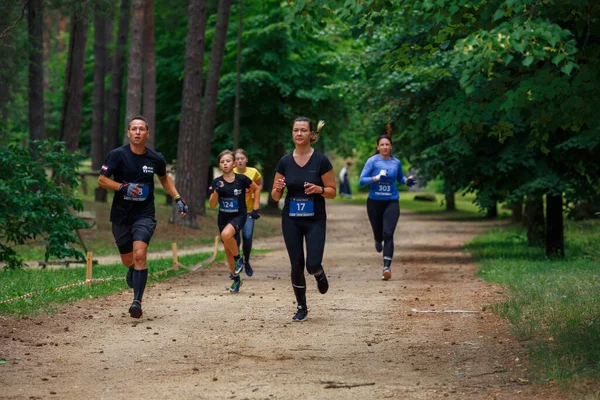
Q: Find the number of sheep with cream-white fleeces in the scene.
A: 0